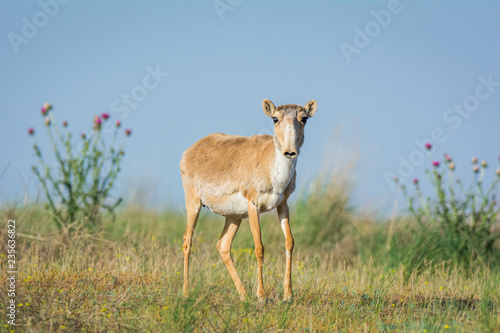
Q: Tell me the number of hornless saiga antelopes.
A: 1